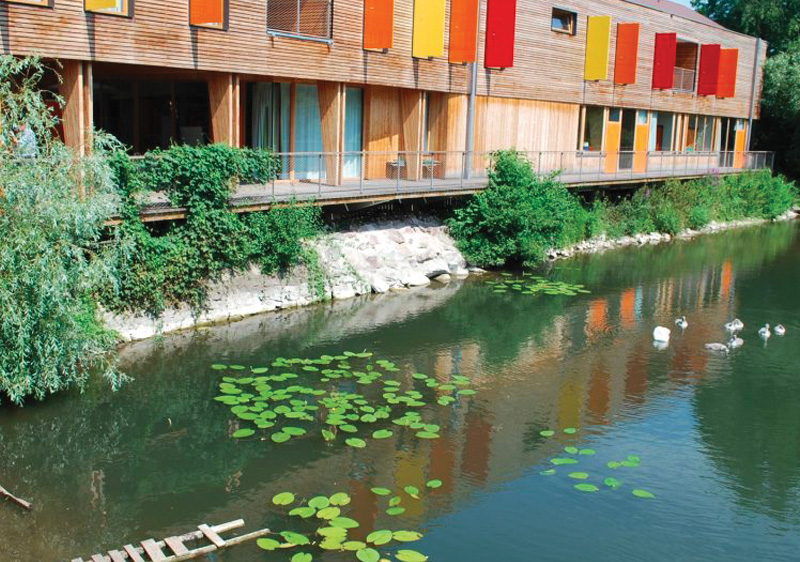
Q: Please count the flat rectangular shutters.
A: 11